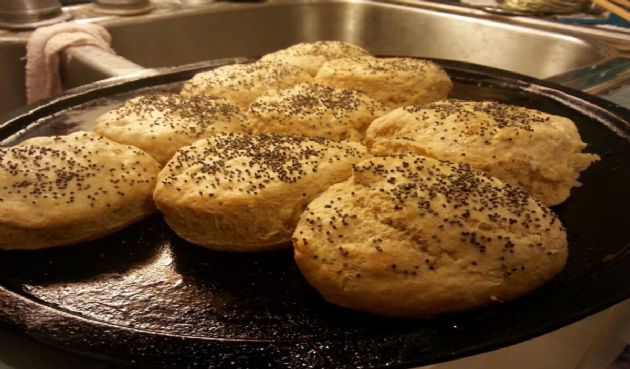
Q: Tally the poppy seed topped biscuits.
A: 9